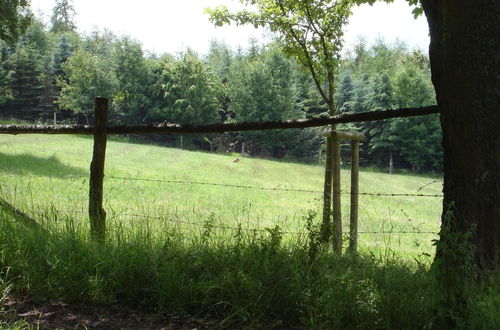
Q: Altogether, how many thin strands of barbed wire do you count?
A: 2